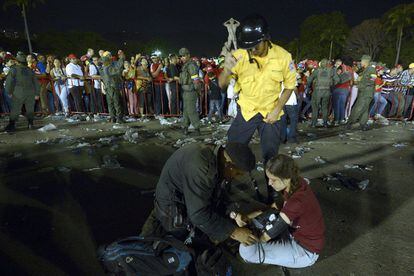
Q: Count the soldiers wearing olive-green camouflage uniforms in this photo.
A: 5